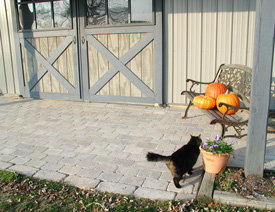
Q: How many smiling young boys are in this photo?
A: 0